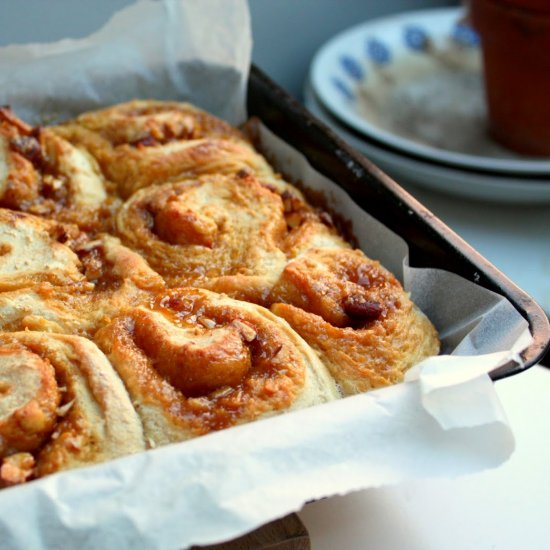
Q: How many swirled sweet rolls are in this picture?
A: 7